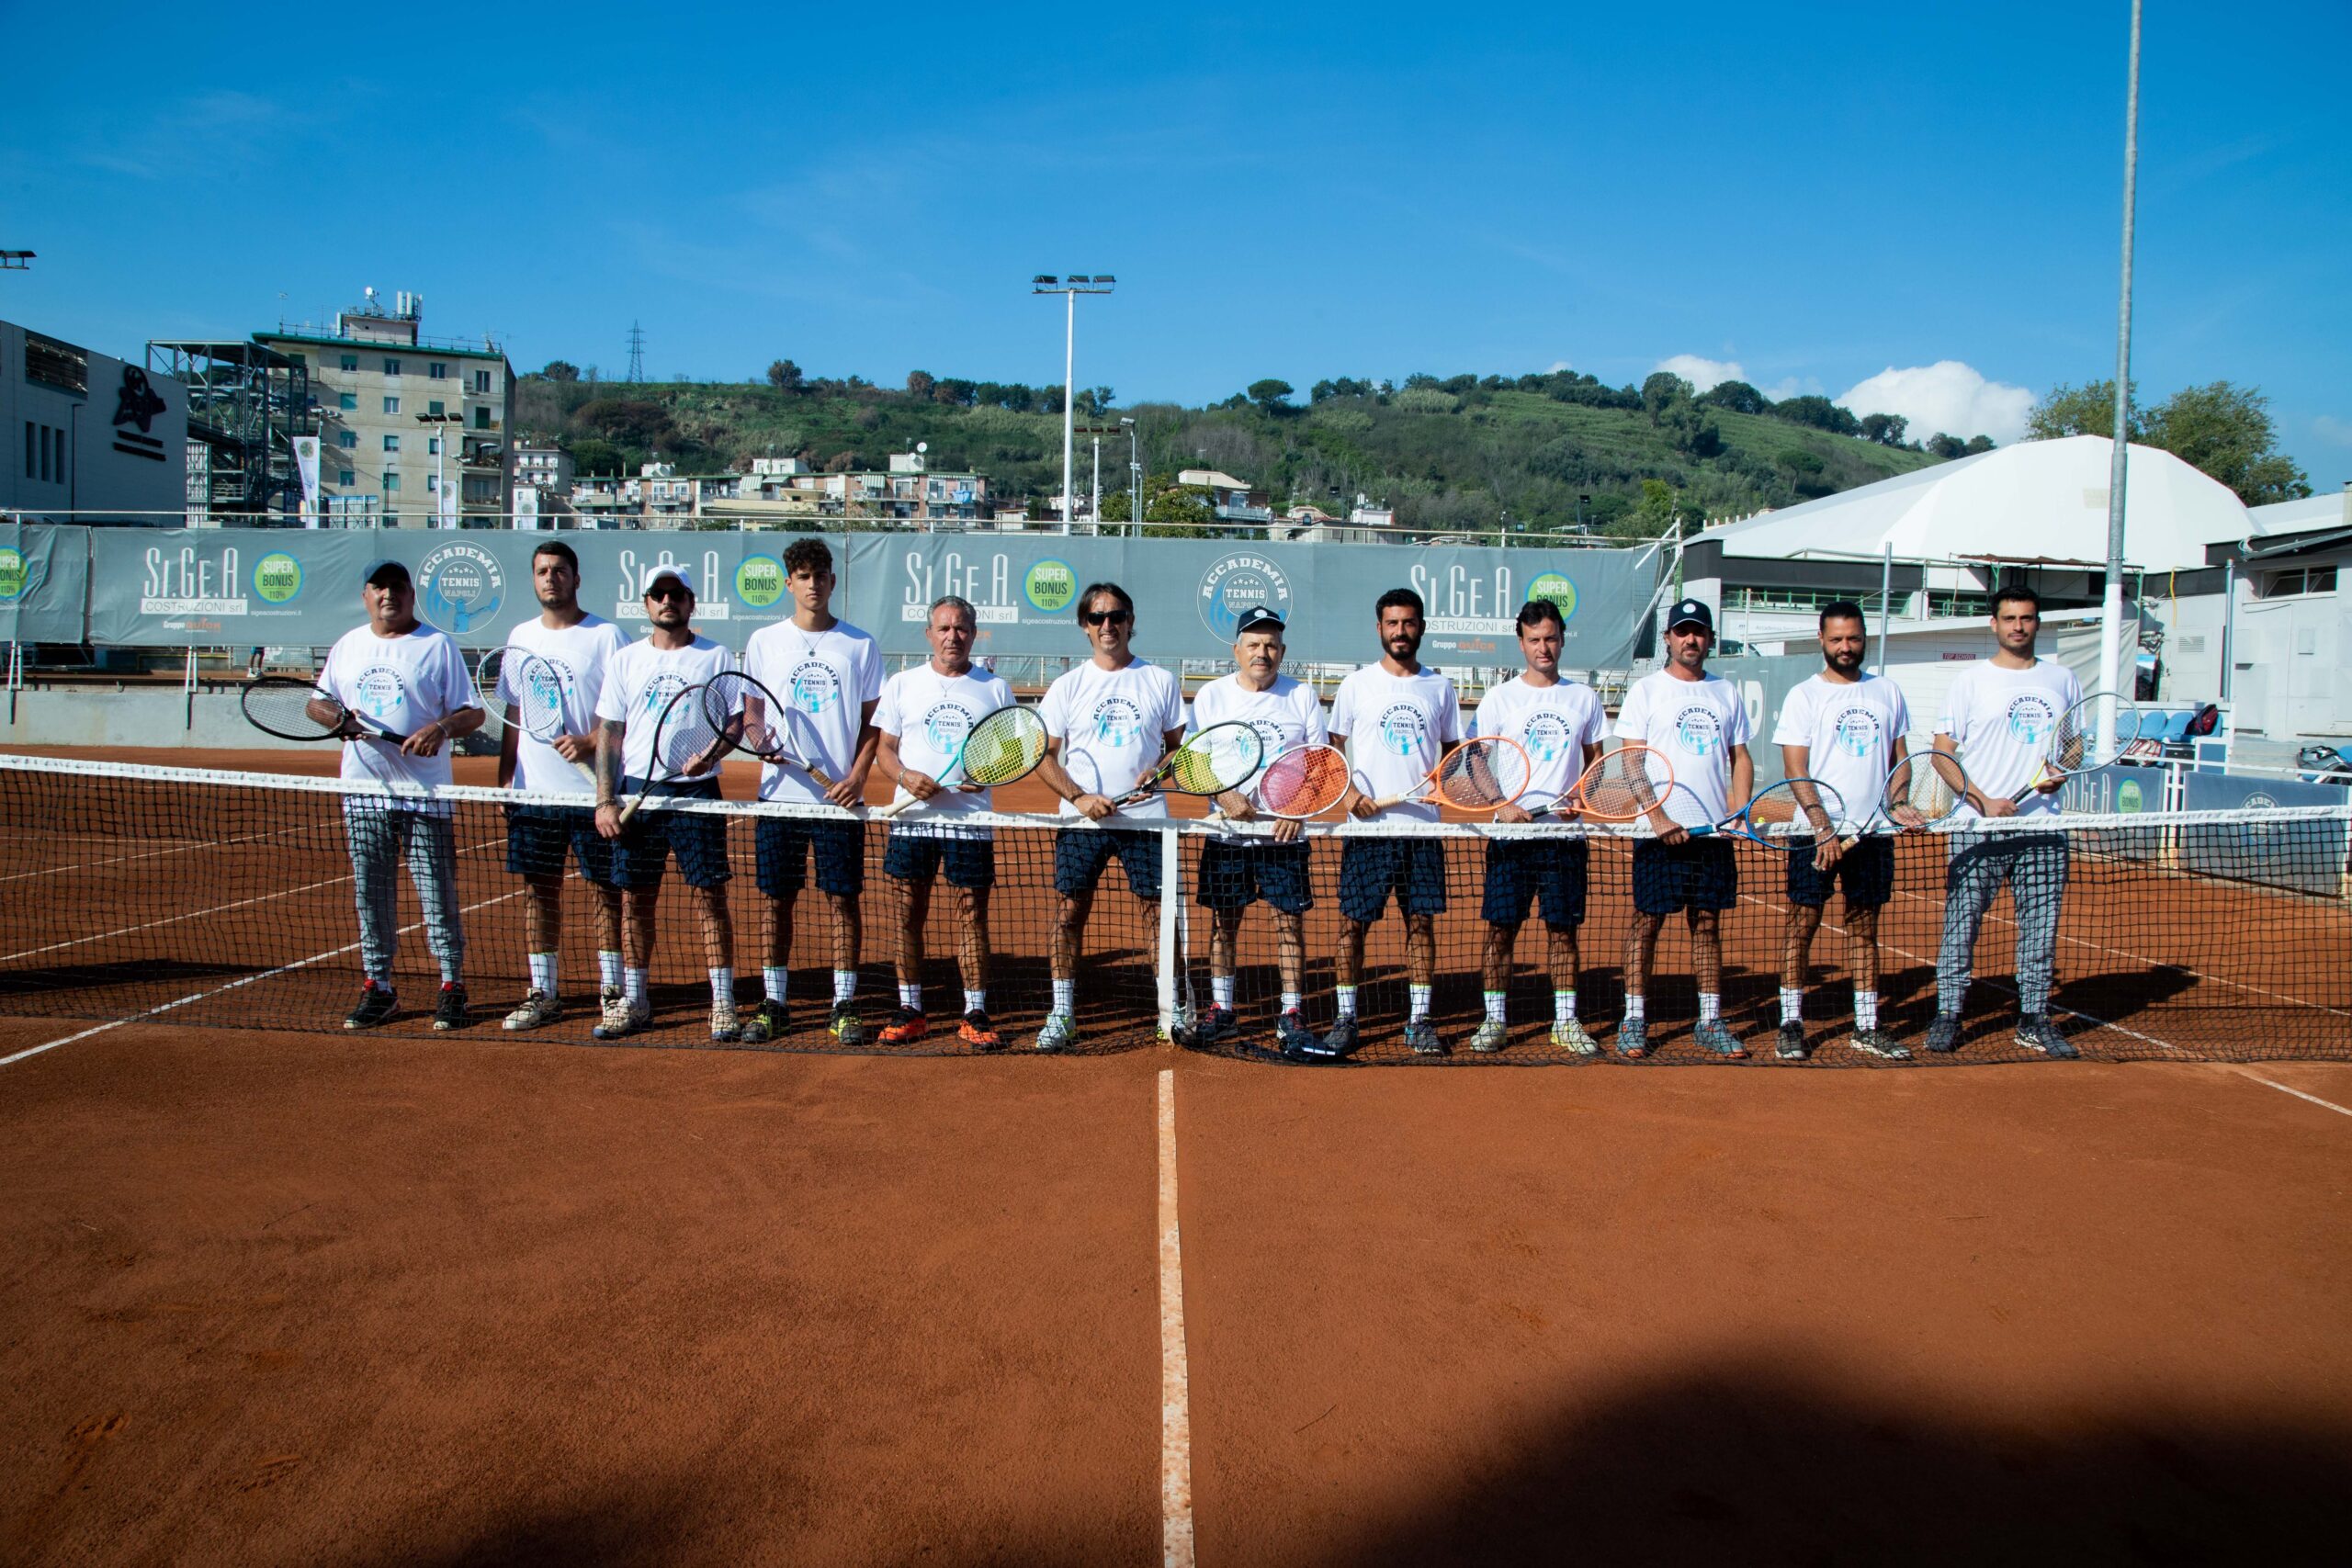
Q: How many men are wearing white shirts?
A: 12